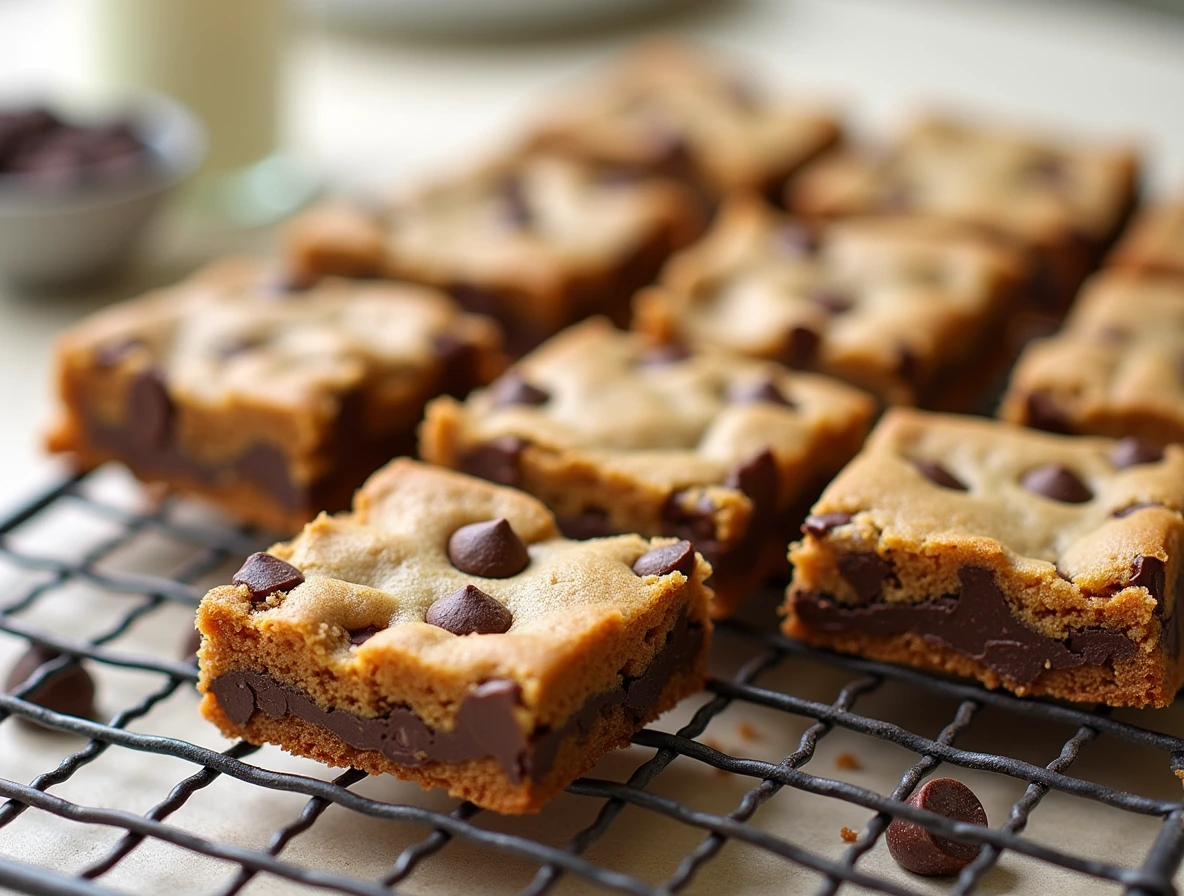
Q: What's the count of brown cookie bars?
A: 10